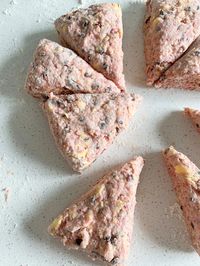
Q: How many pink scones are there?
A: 8